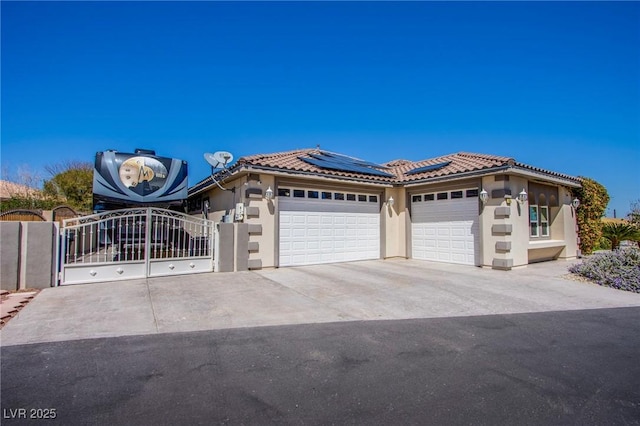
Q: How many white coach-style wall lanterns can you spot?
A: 5